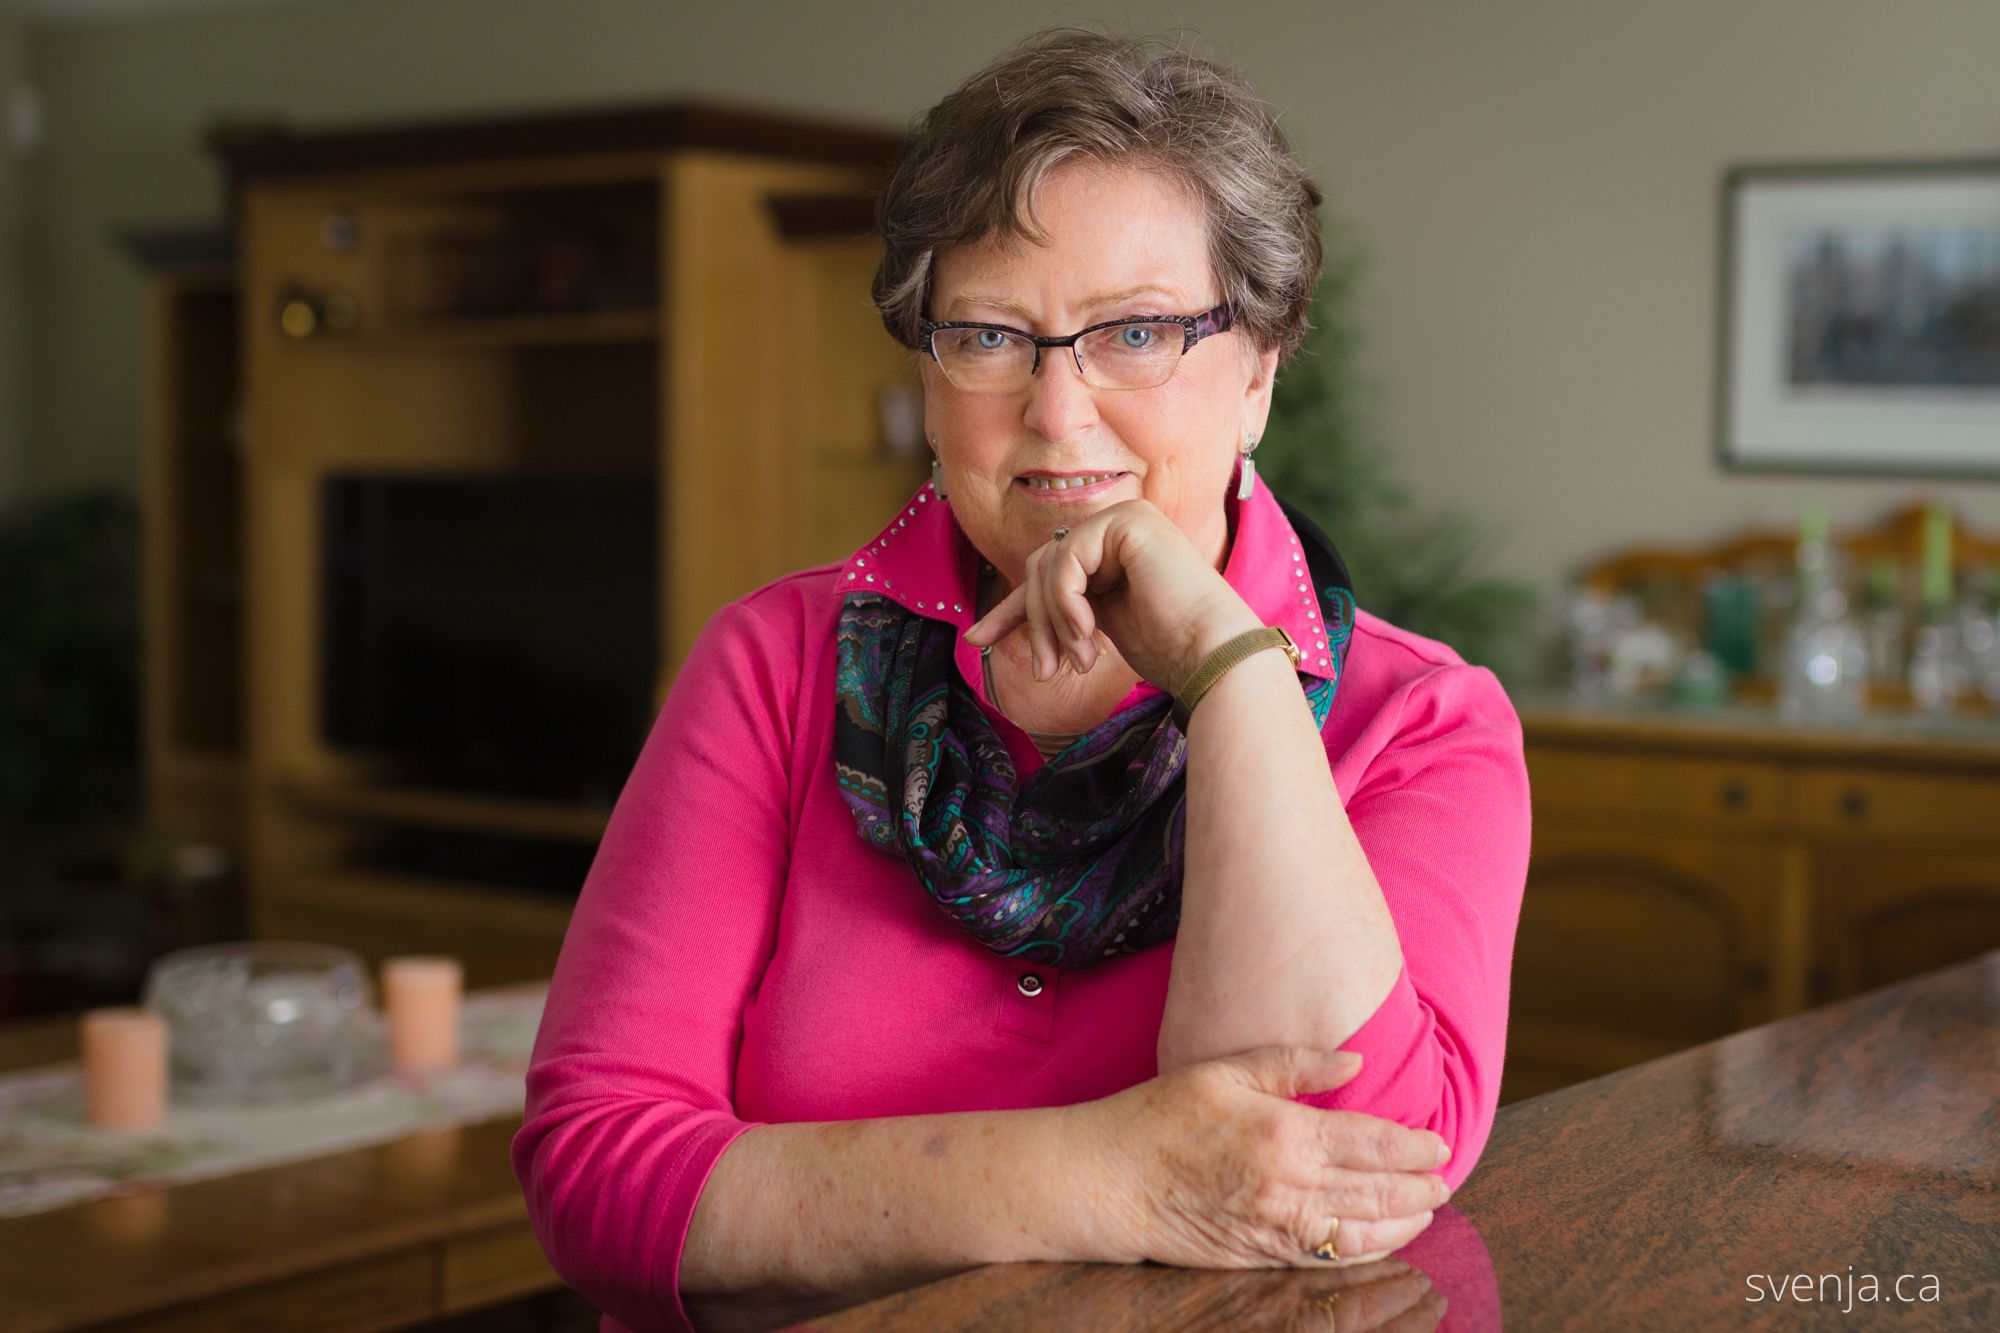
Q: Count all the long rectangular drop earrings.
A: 2